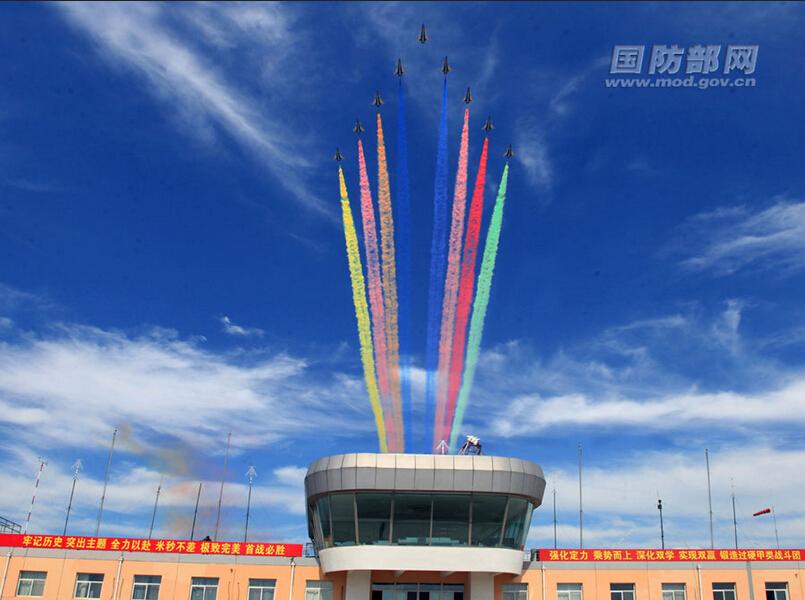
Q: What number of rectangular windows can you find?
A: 12